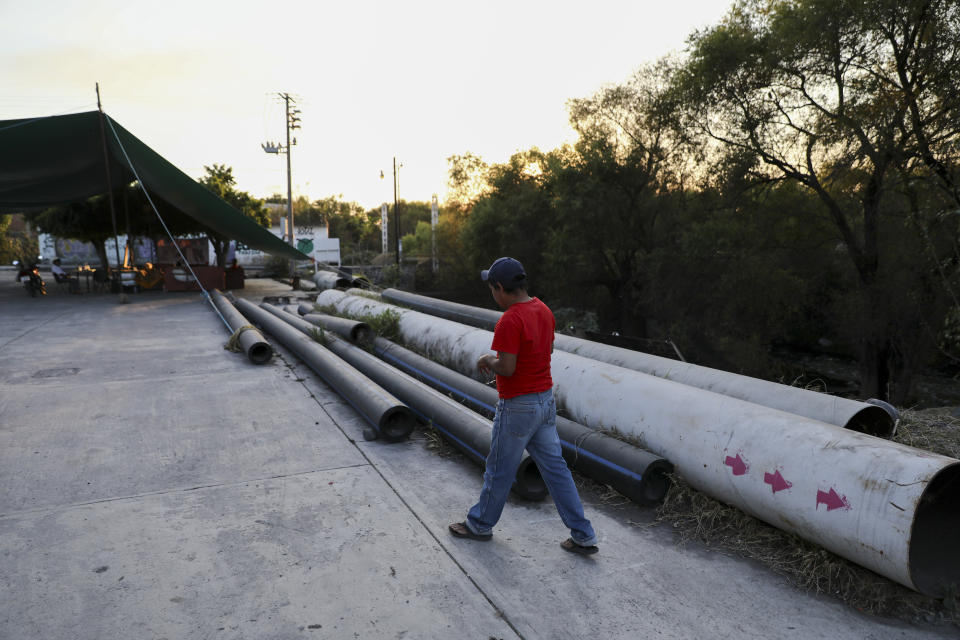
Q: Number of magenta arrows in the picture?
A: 3